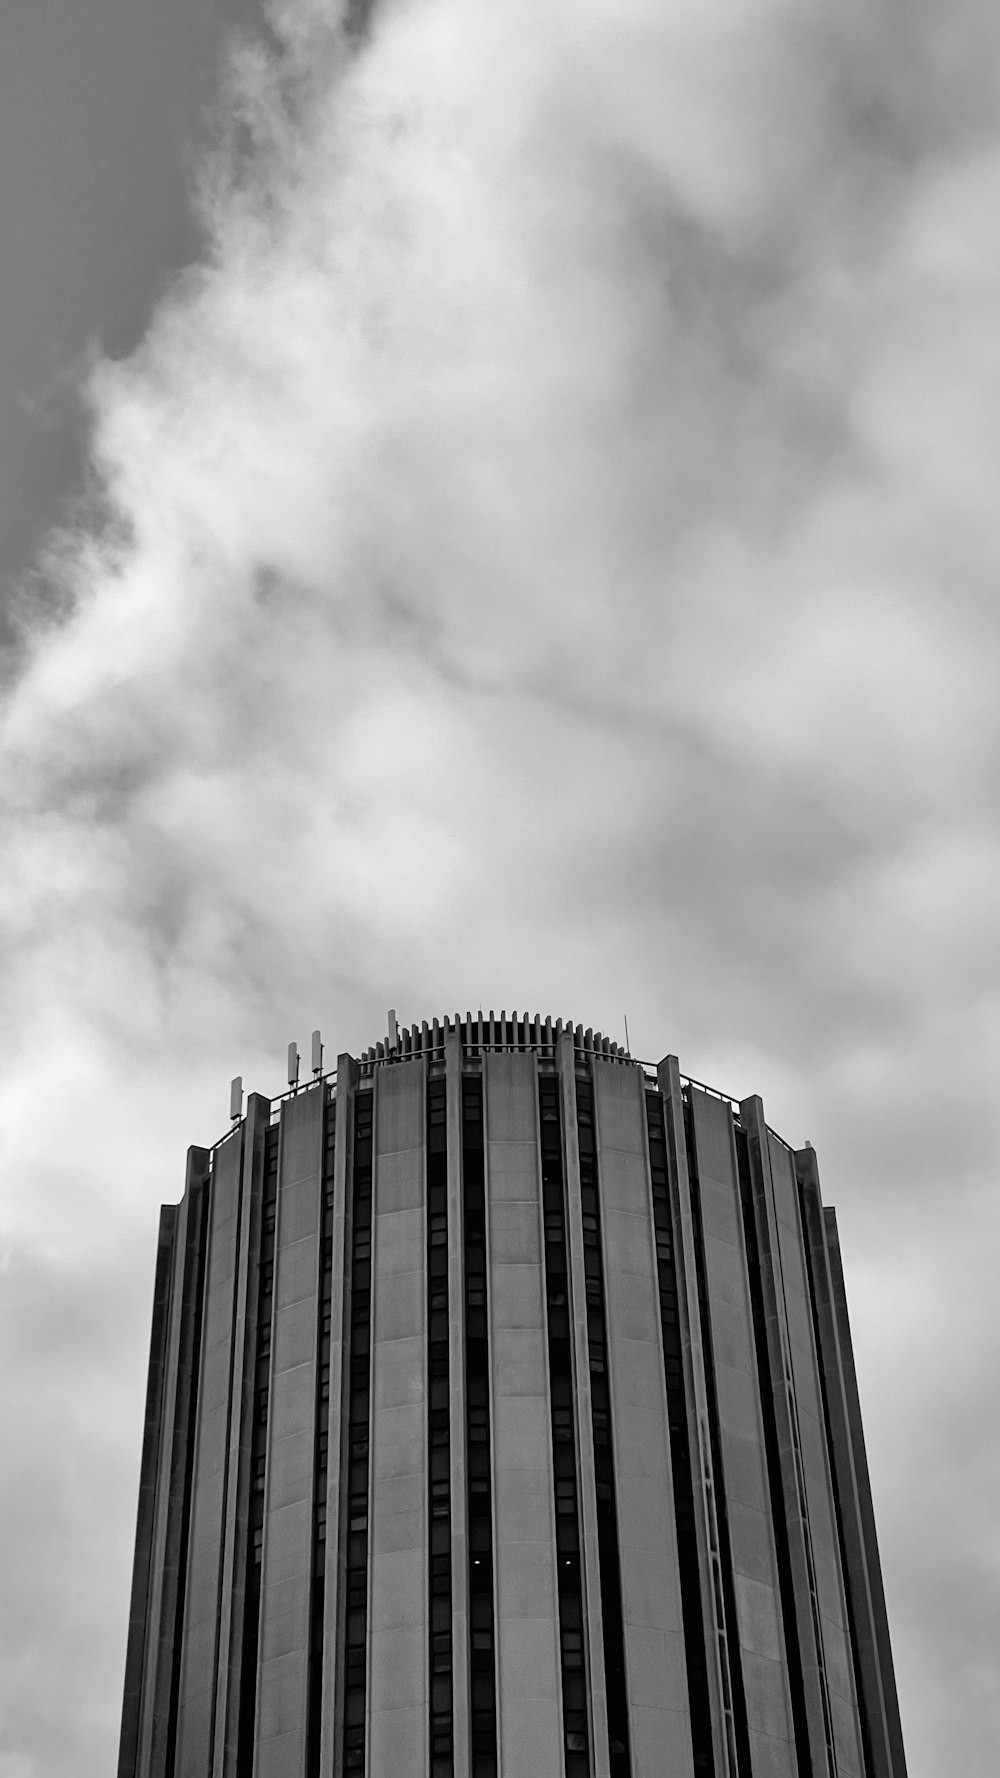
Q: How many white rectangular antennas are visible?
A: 4